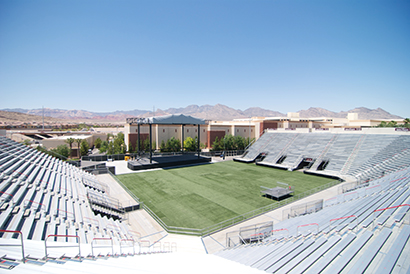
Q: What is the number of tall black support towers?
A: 4